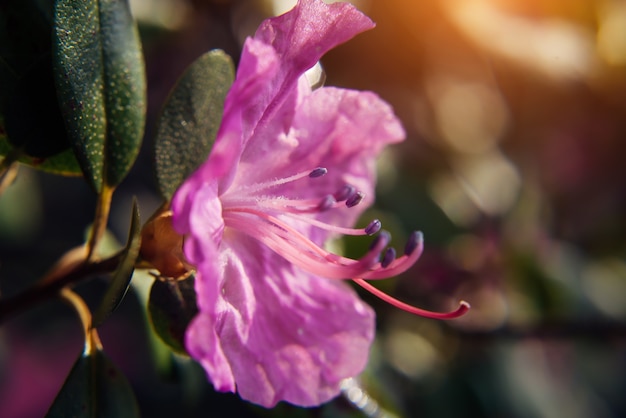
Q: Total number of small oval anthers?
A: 8